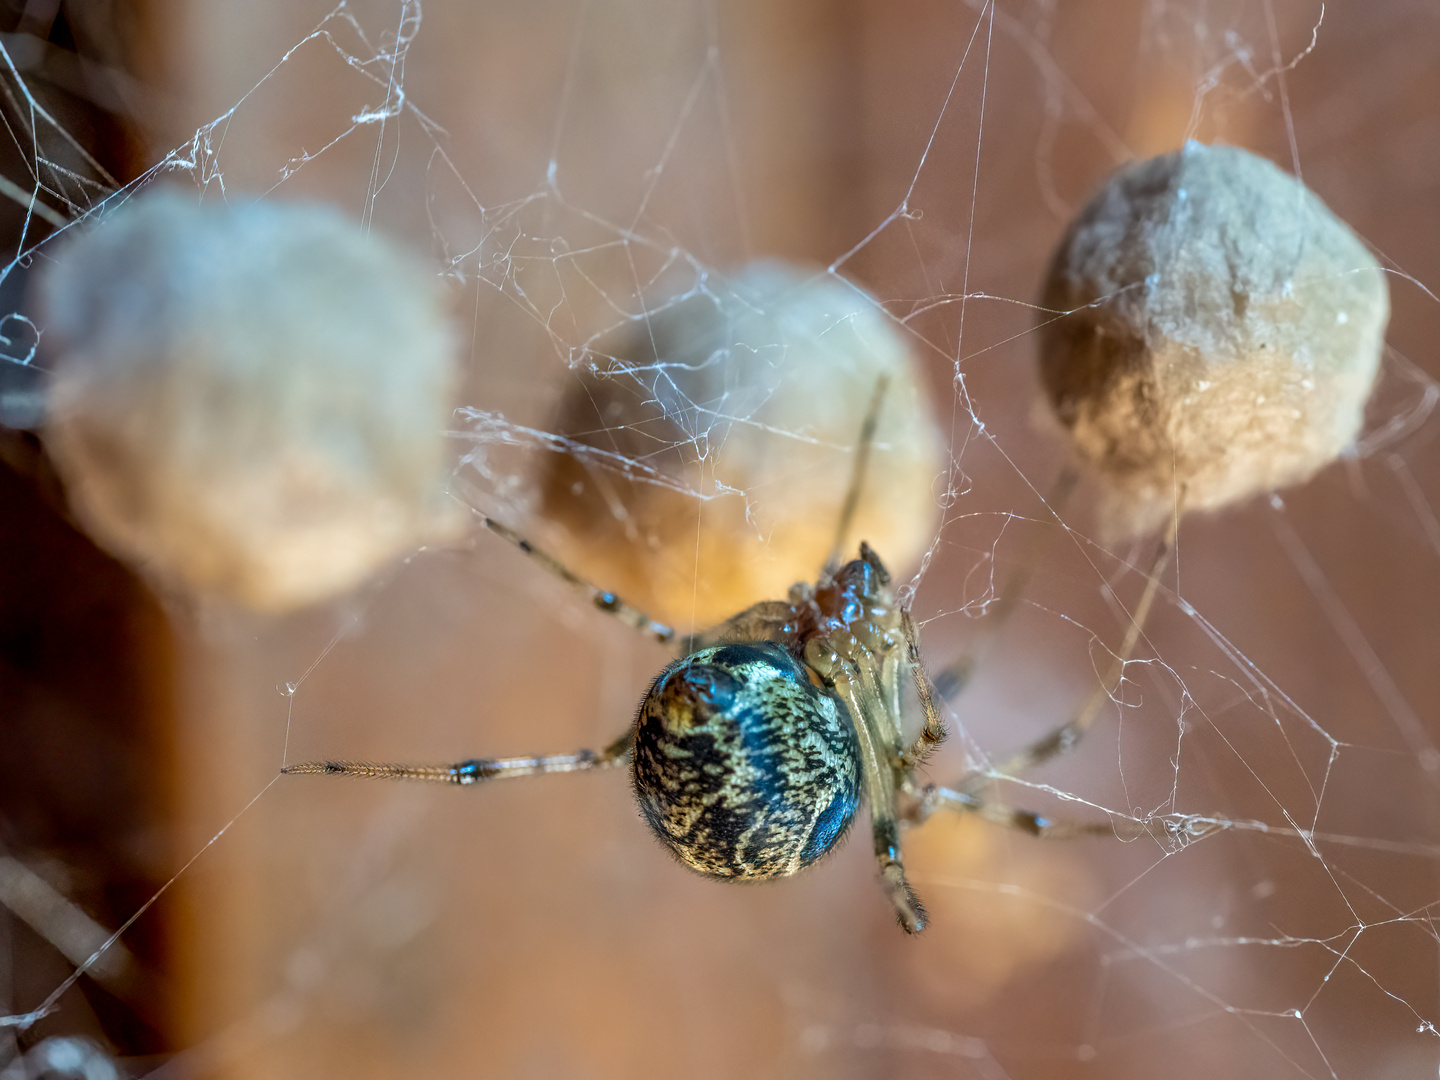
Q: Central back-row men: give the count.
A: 0